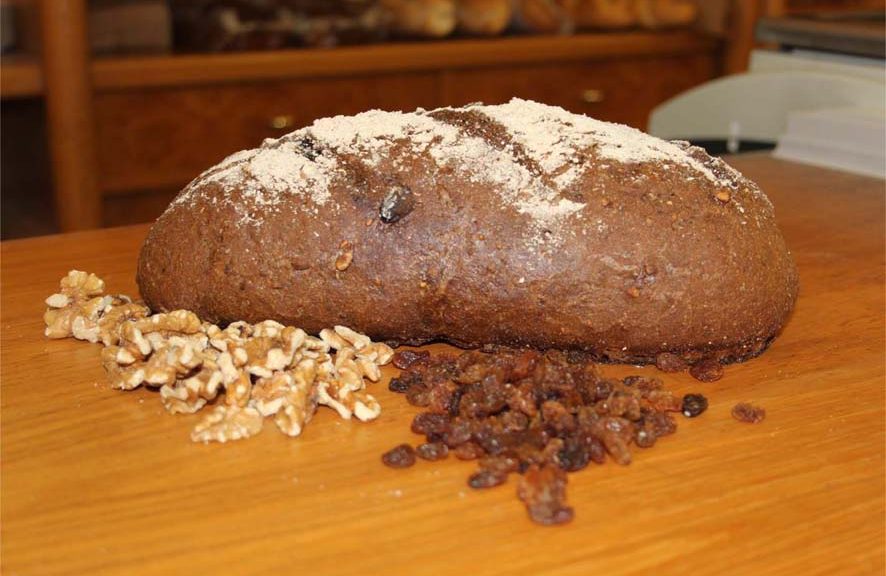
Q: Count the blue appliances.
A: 0